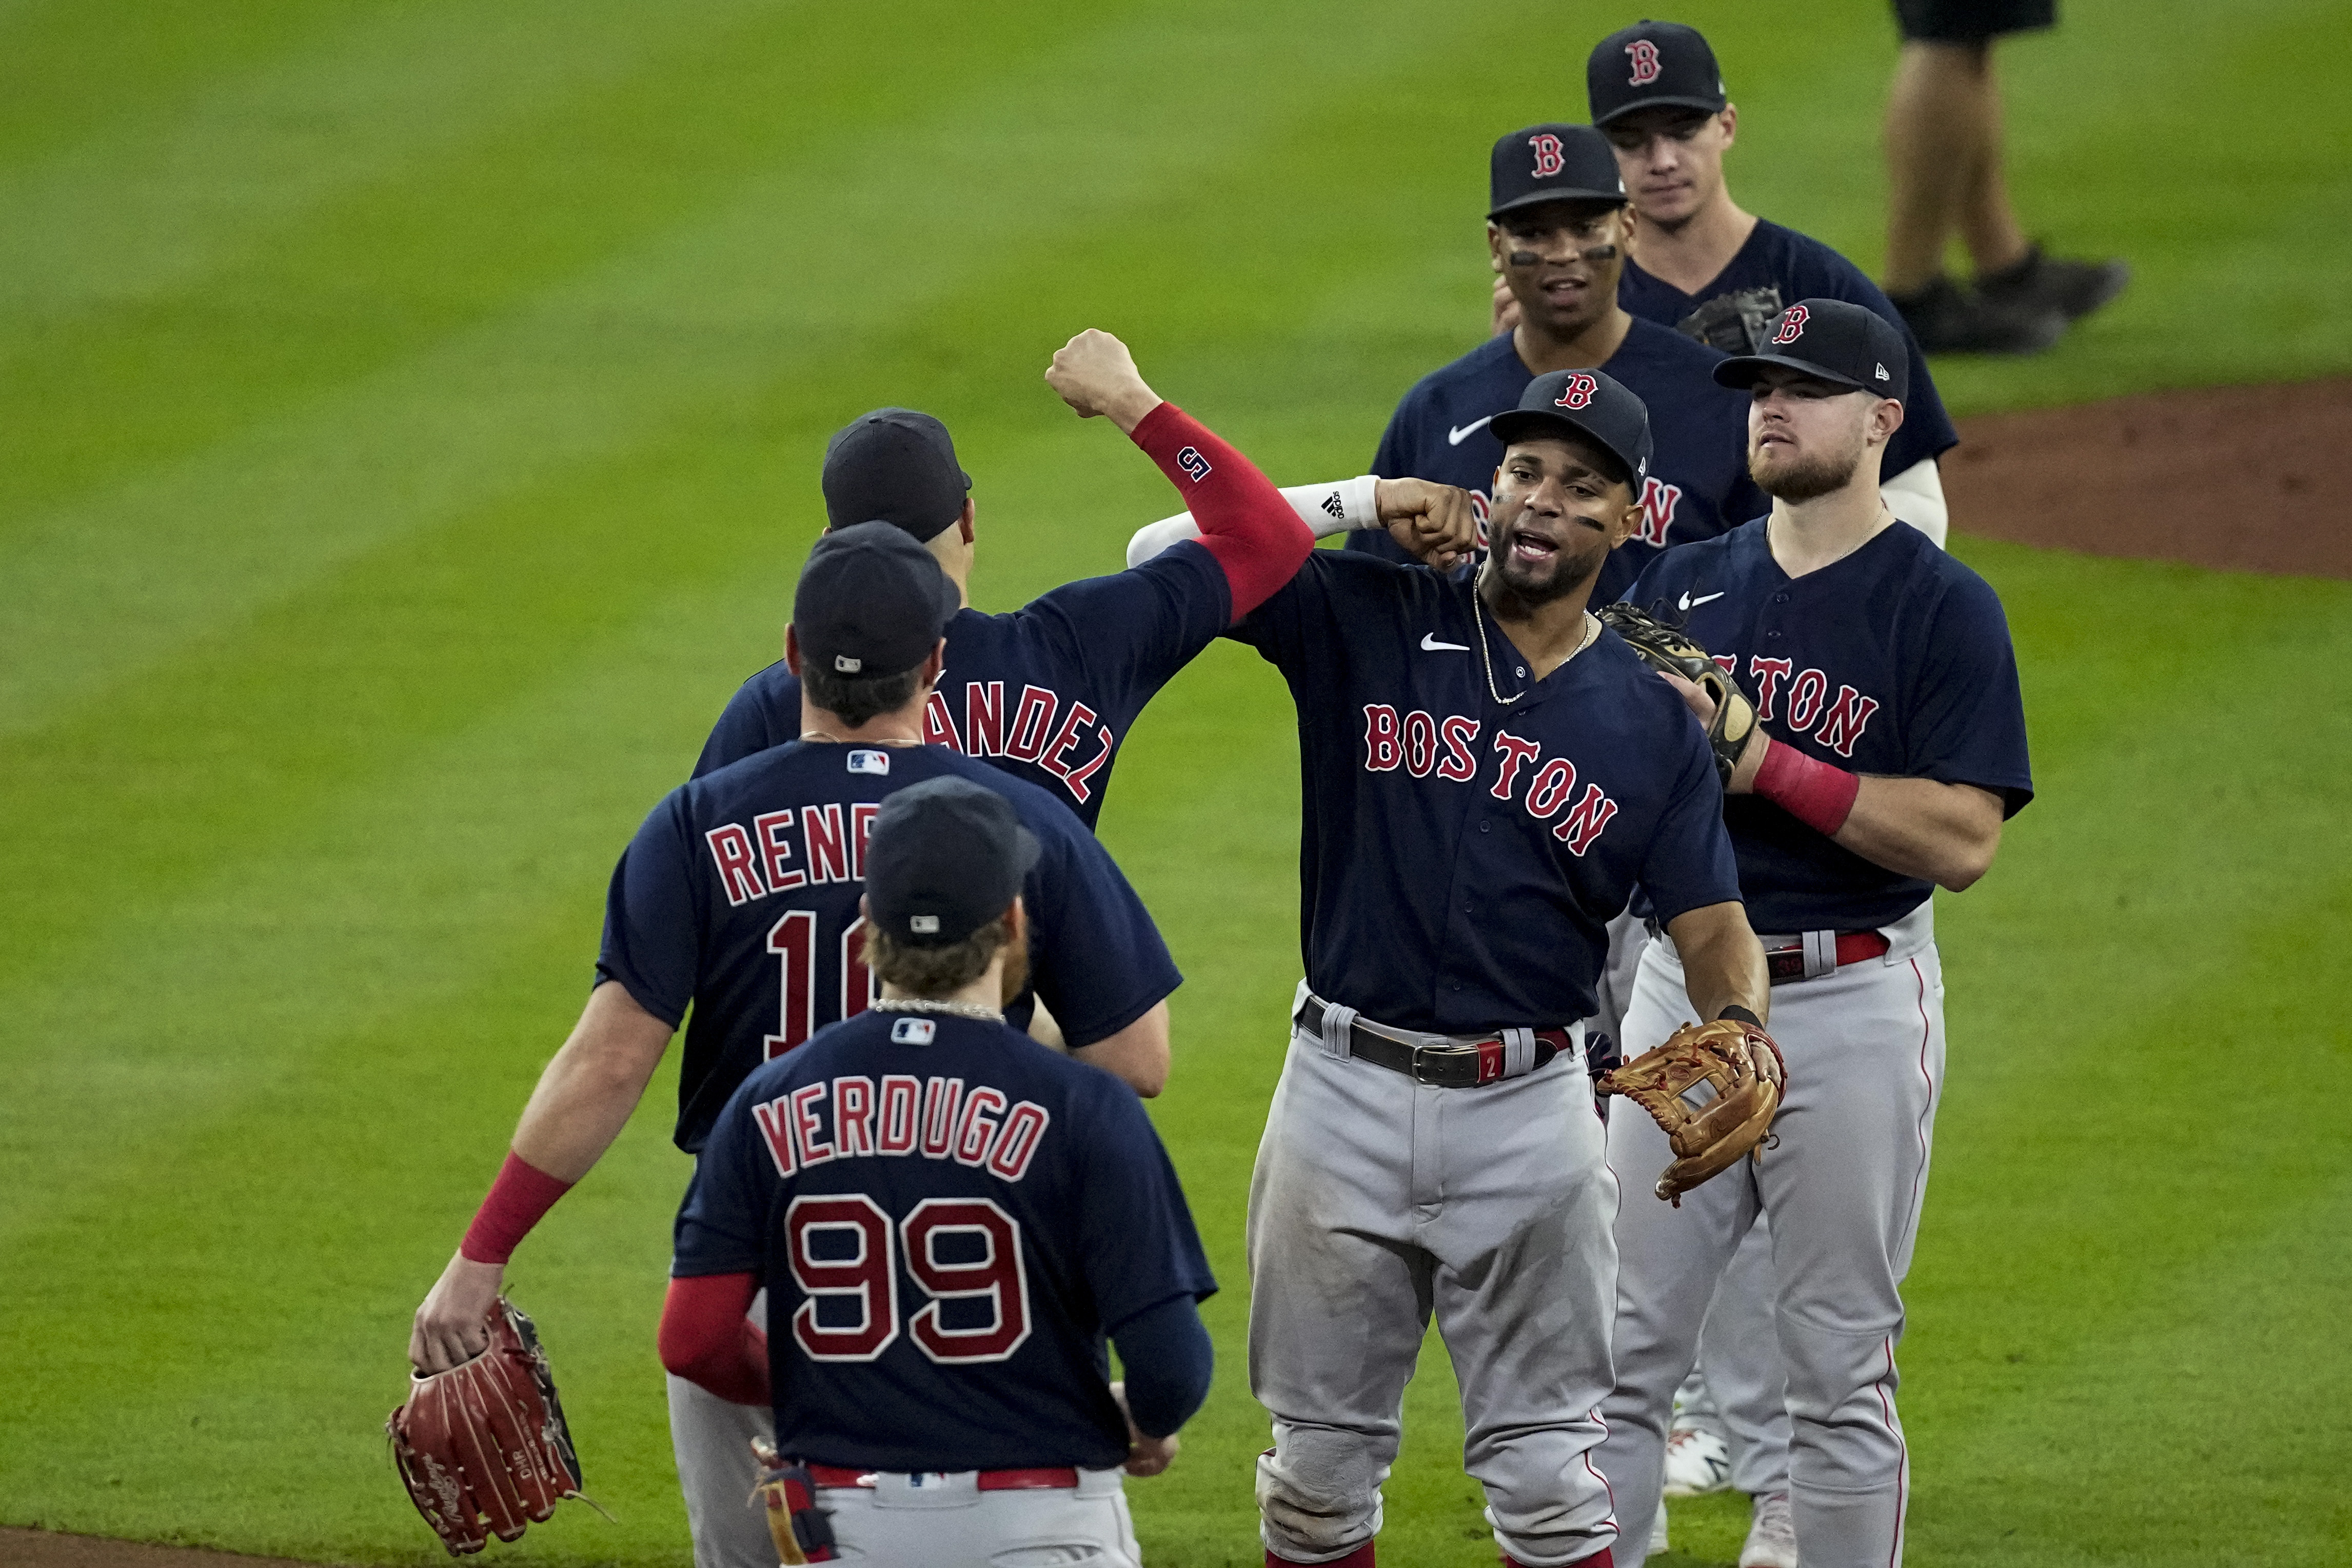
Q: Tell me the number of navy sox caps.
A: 7